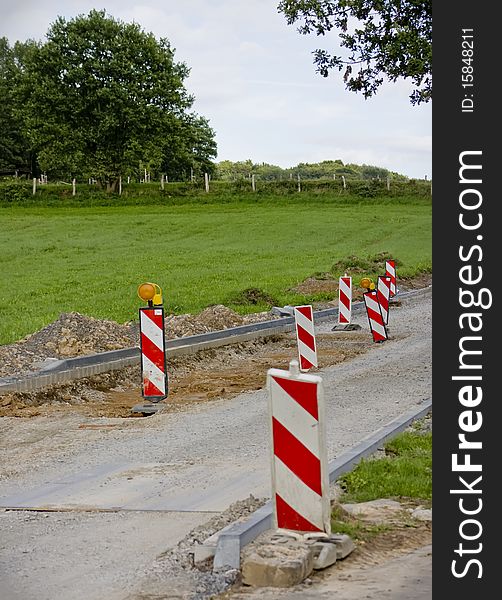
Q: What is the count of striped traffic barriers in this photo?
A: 7